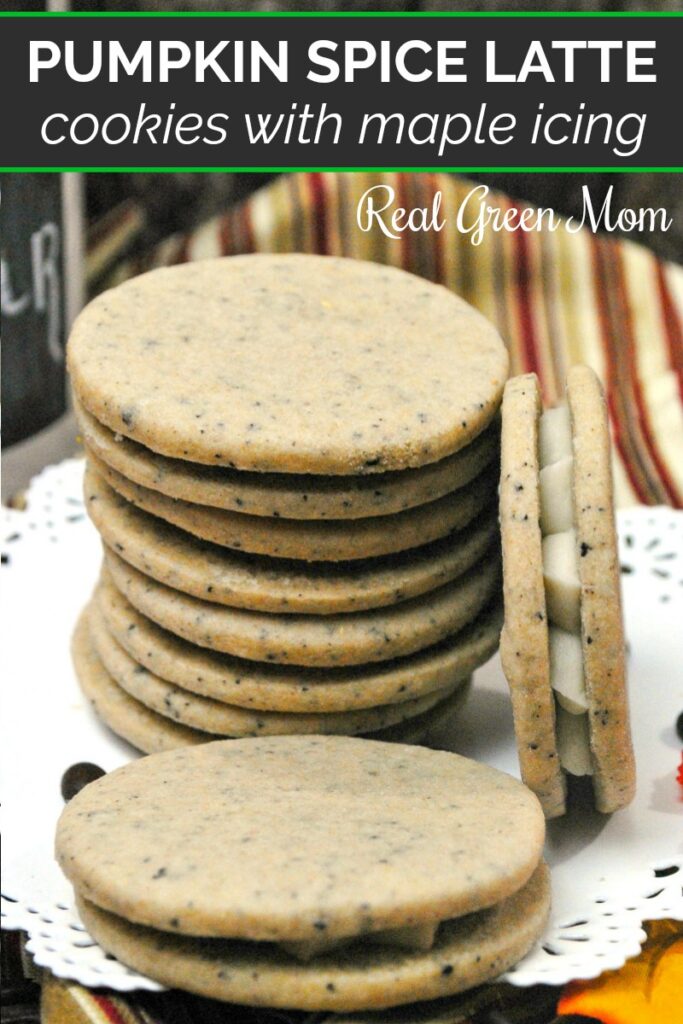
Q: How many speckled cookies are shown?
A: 12